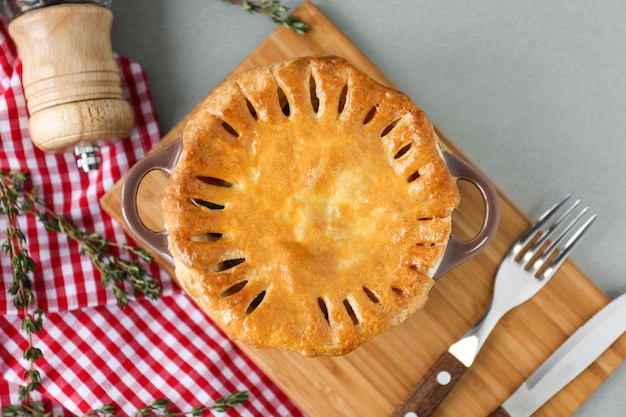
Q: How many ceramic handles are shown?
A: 2